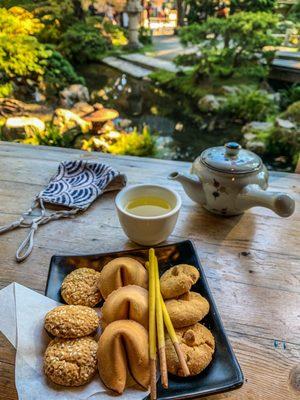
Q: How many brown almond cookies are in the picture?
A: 3